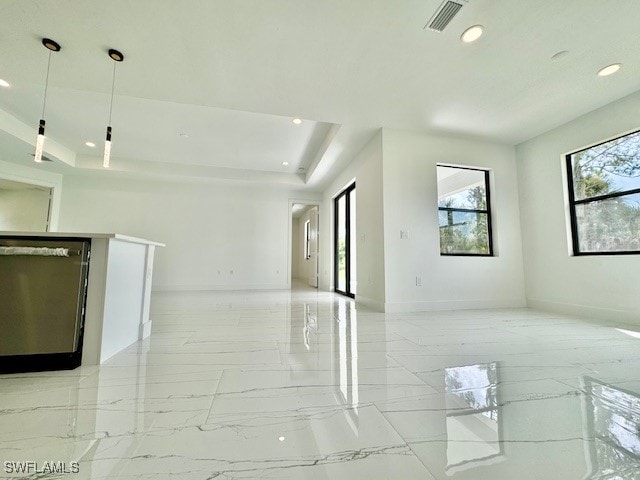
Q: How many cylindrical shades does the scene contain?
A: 2